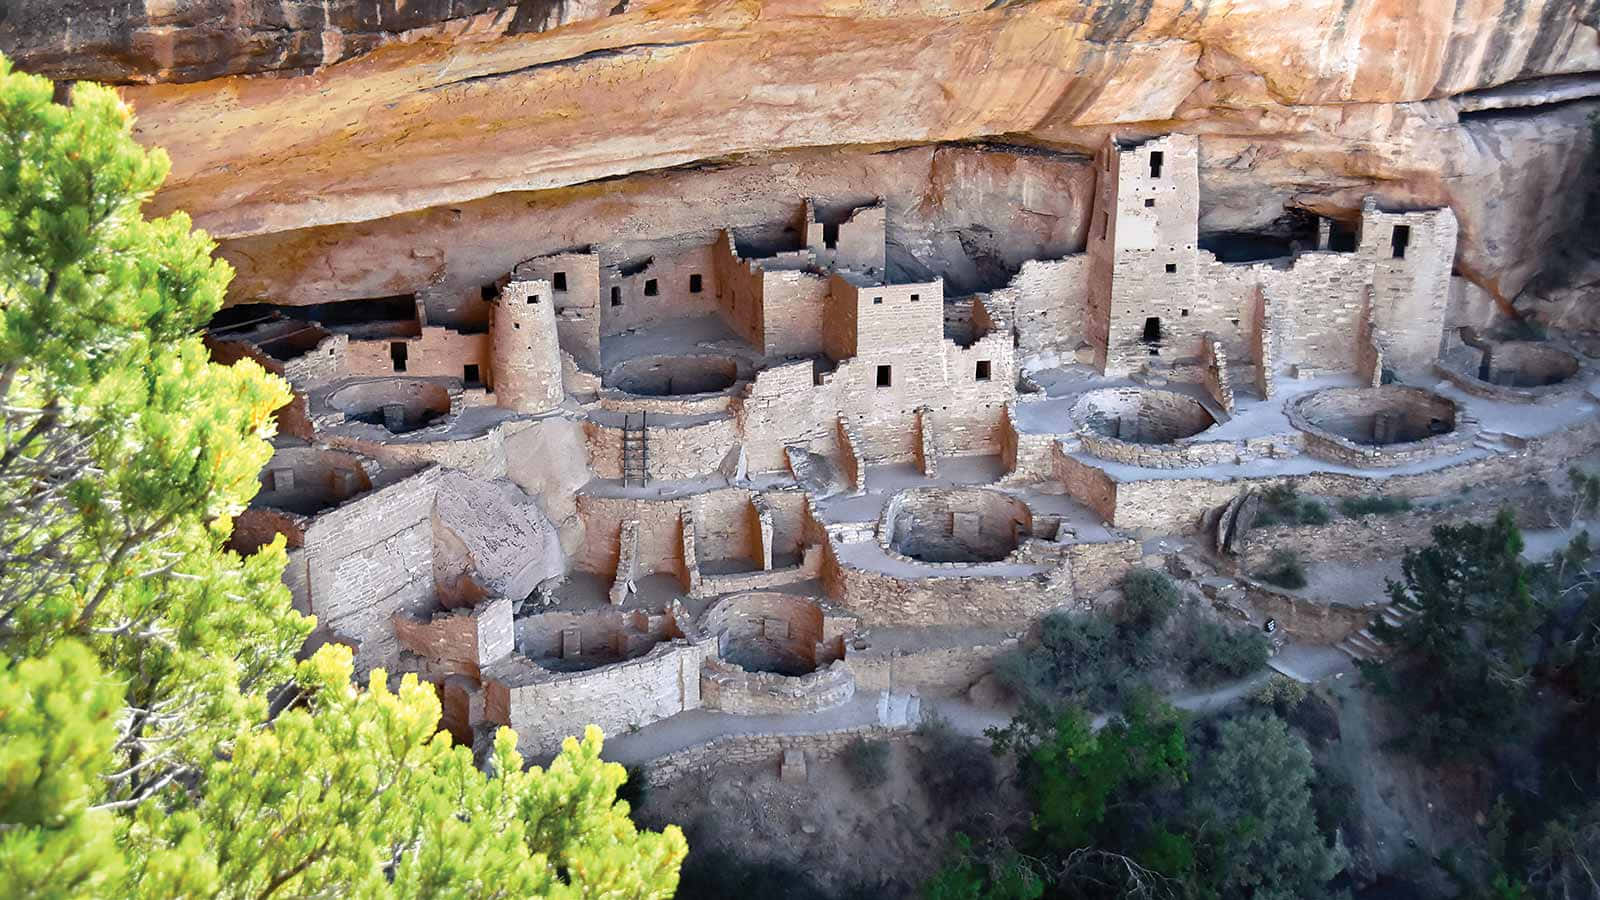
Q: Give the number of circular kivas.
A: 9